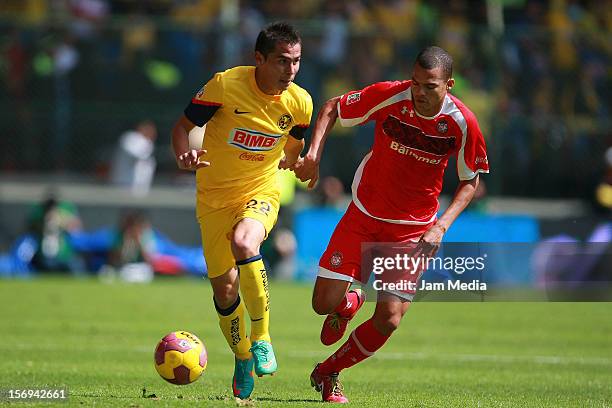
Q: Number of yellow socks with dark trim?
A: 2